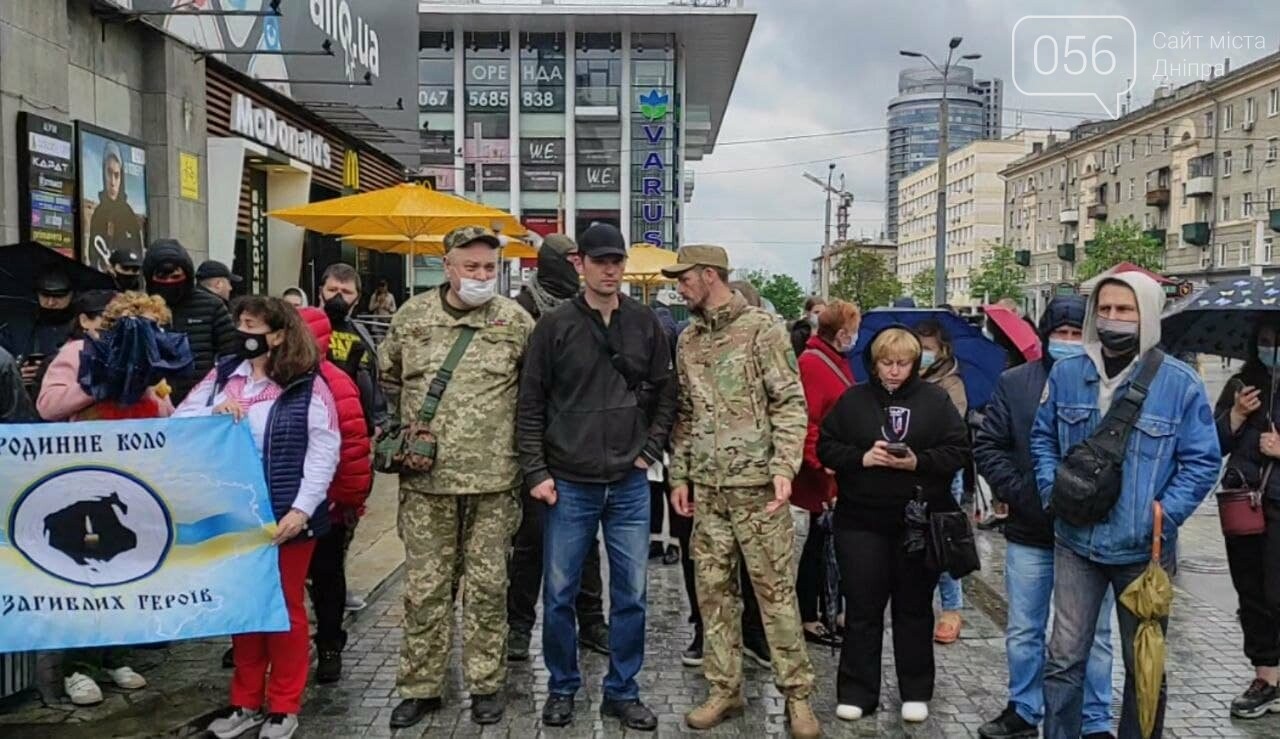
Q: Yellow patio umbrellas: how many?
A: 3